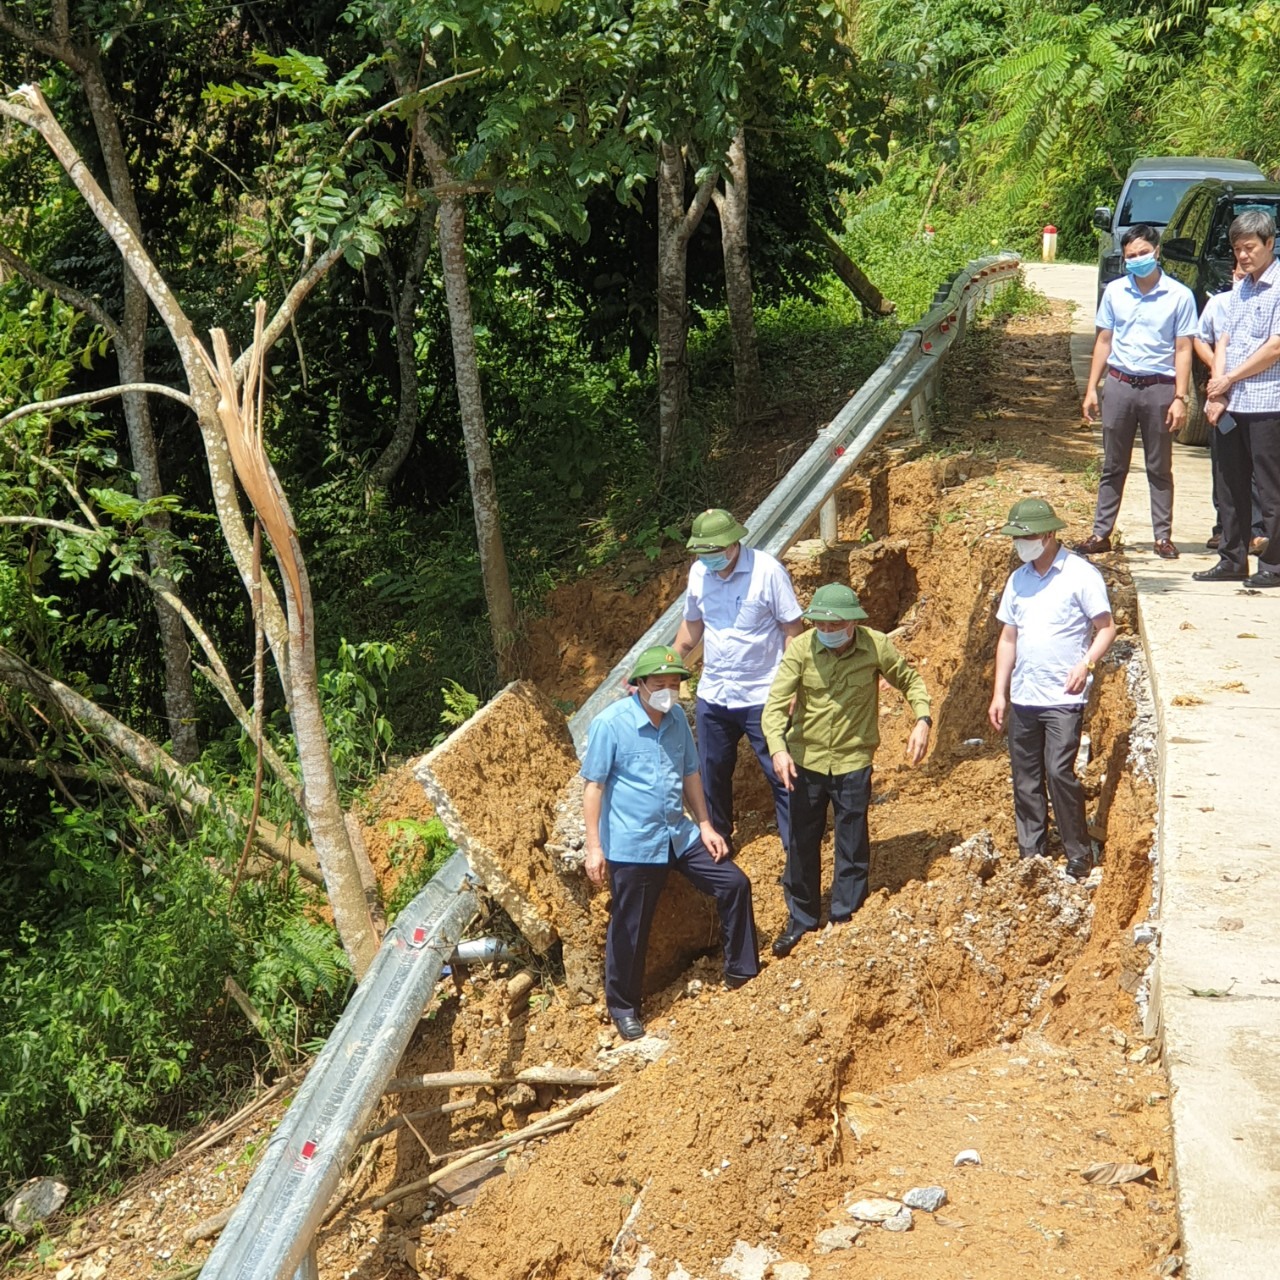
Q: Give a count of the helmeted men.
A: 4